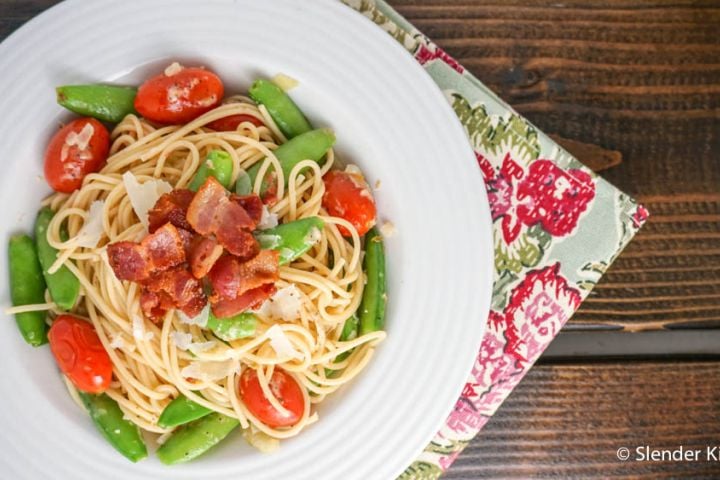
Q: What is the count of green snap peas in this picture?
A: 13